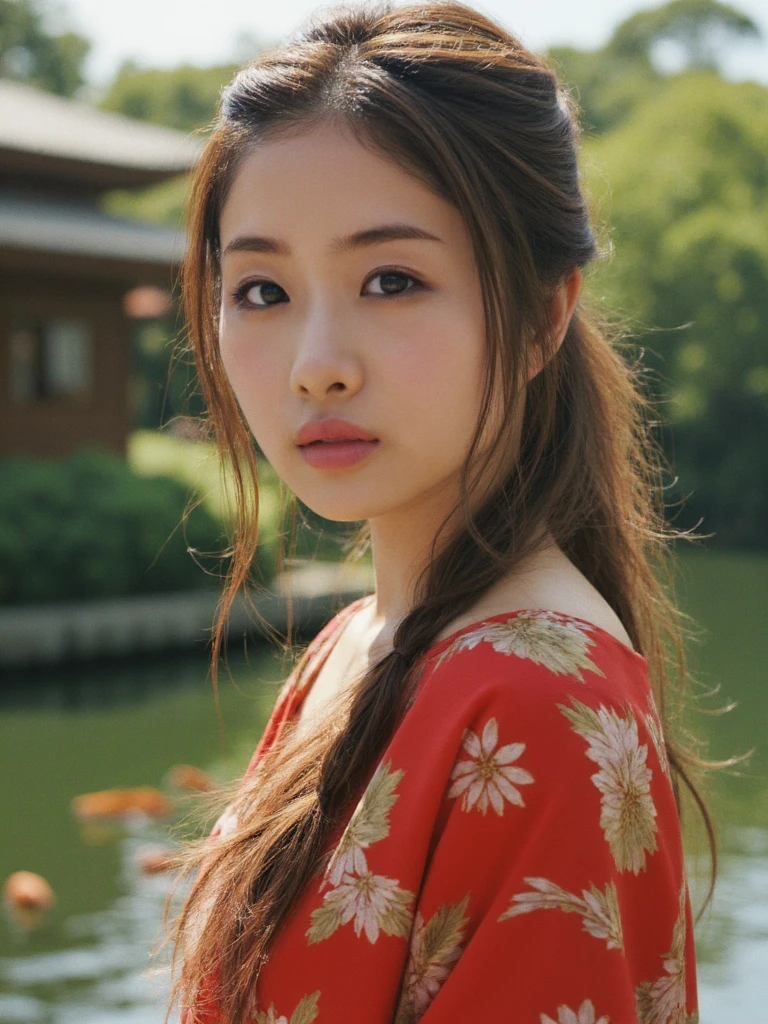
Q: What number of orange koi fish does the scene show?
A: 4